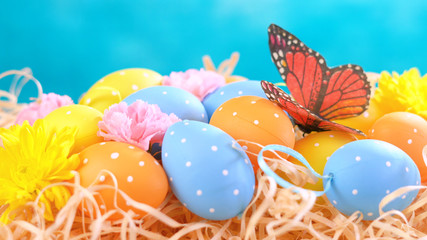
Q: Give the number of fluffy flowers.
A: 5